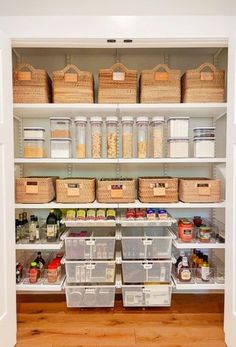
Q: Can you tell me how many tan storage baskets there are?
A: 10